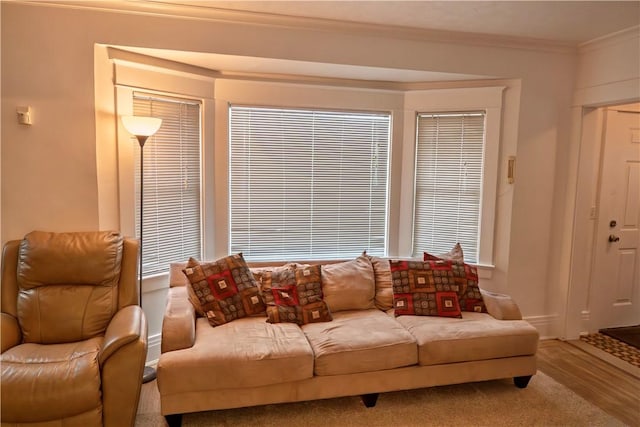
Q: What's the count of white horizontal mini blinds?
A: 3